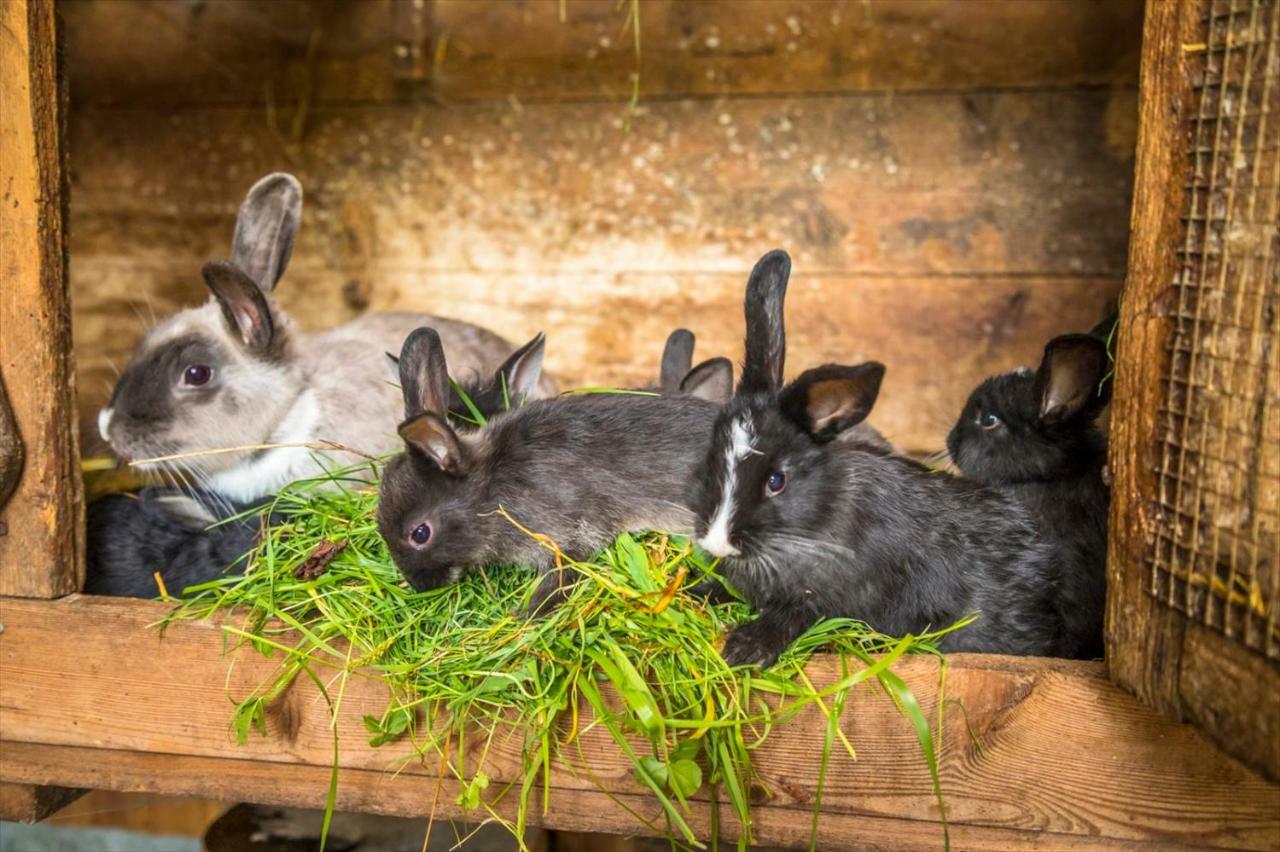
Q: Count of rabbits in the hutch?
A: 7